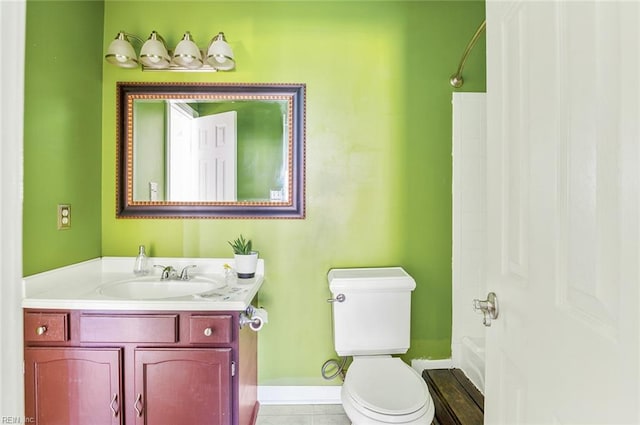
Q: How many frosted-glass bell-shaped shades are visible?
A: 4